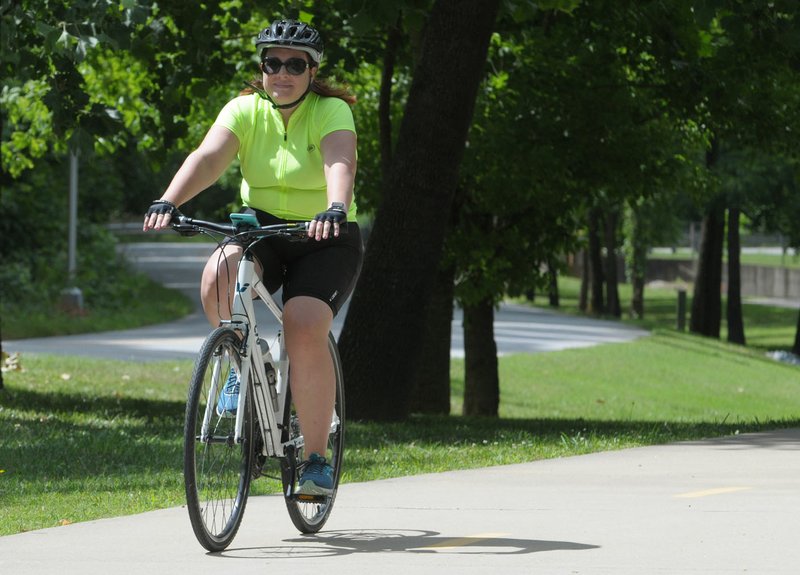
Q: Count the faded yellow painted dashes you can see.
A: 2